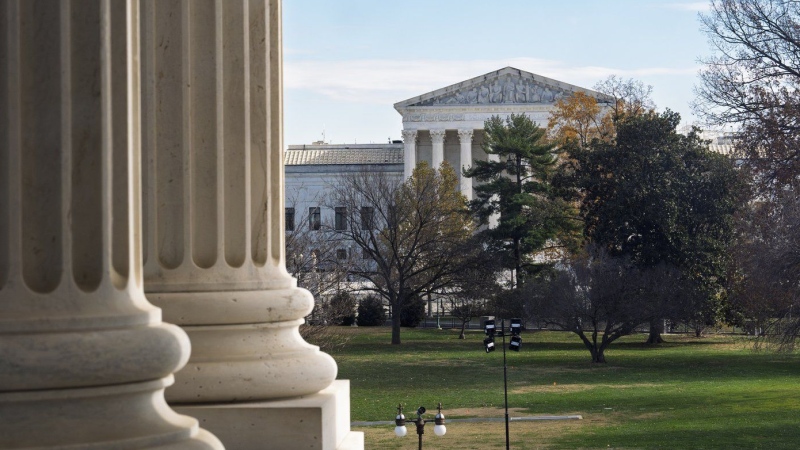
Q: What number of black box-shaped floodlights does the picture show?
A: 4